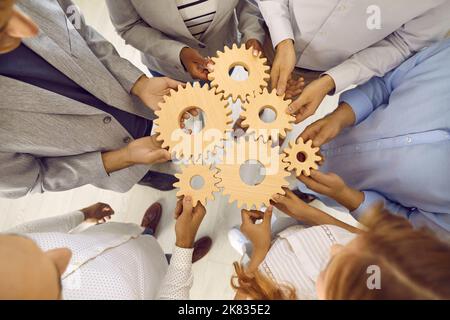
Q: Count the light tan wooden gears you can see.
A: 6